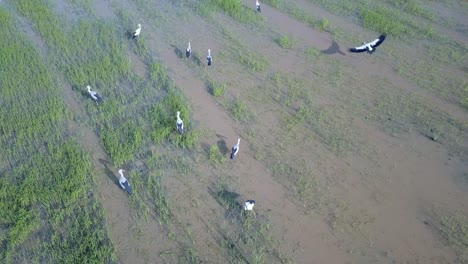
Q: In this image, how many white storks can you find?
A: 10